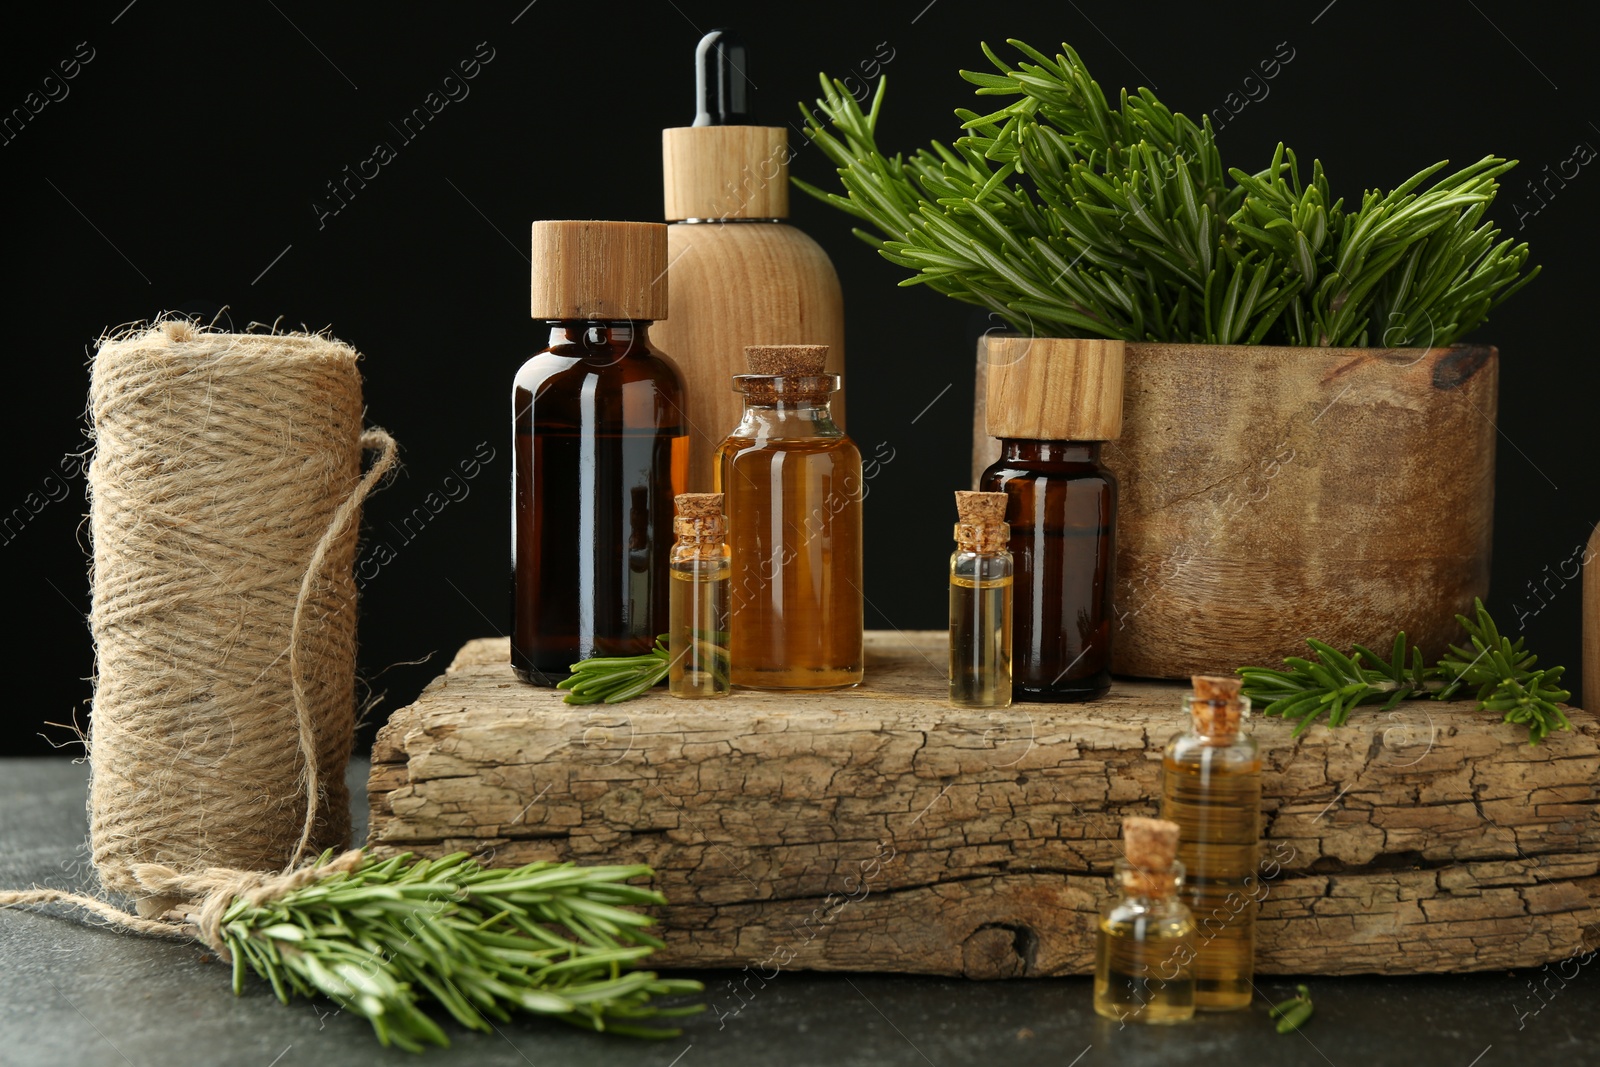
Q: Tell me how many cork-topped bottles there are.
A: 5